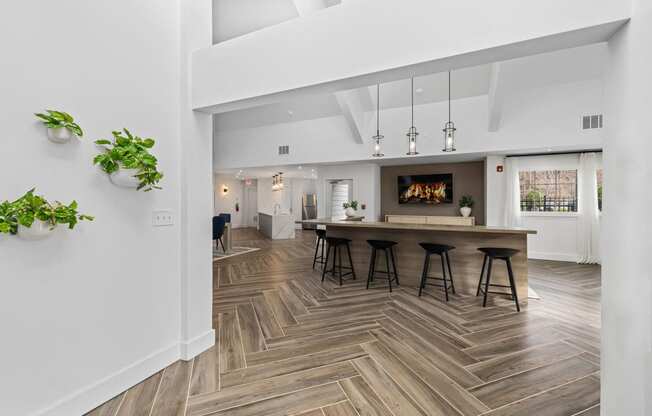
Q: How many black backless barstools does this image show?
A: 5